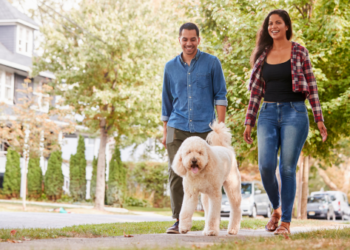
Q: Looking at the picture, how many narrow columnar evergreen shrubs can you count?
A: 6